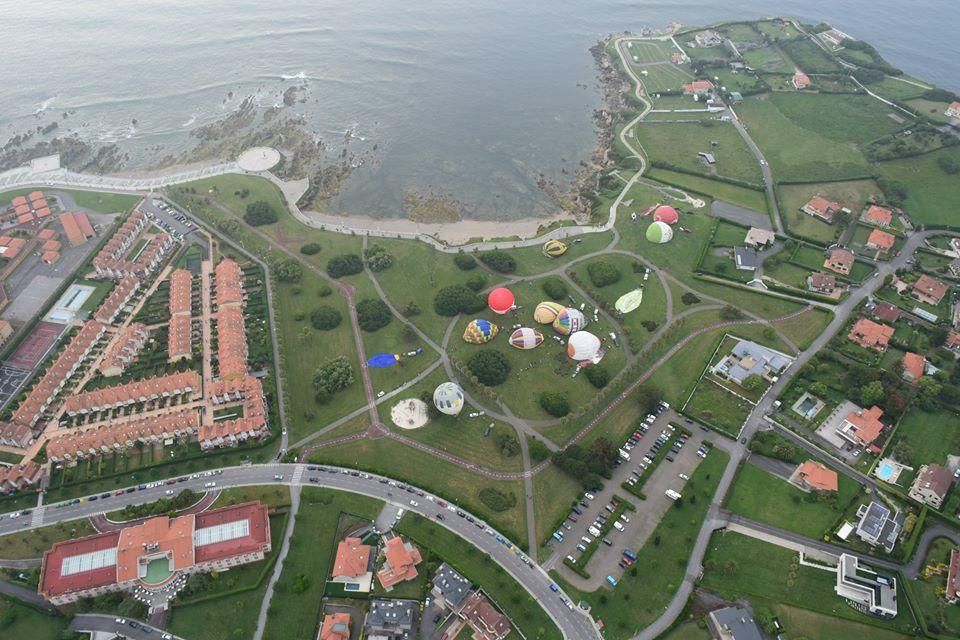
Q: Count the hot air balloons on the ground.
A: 12